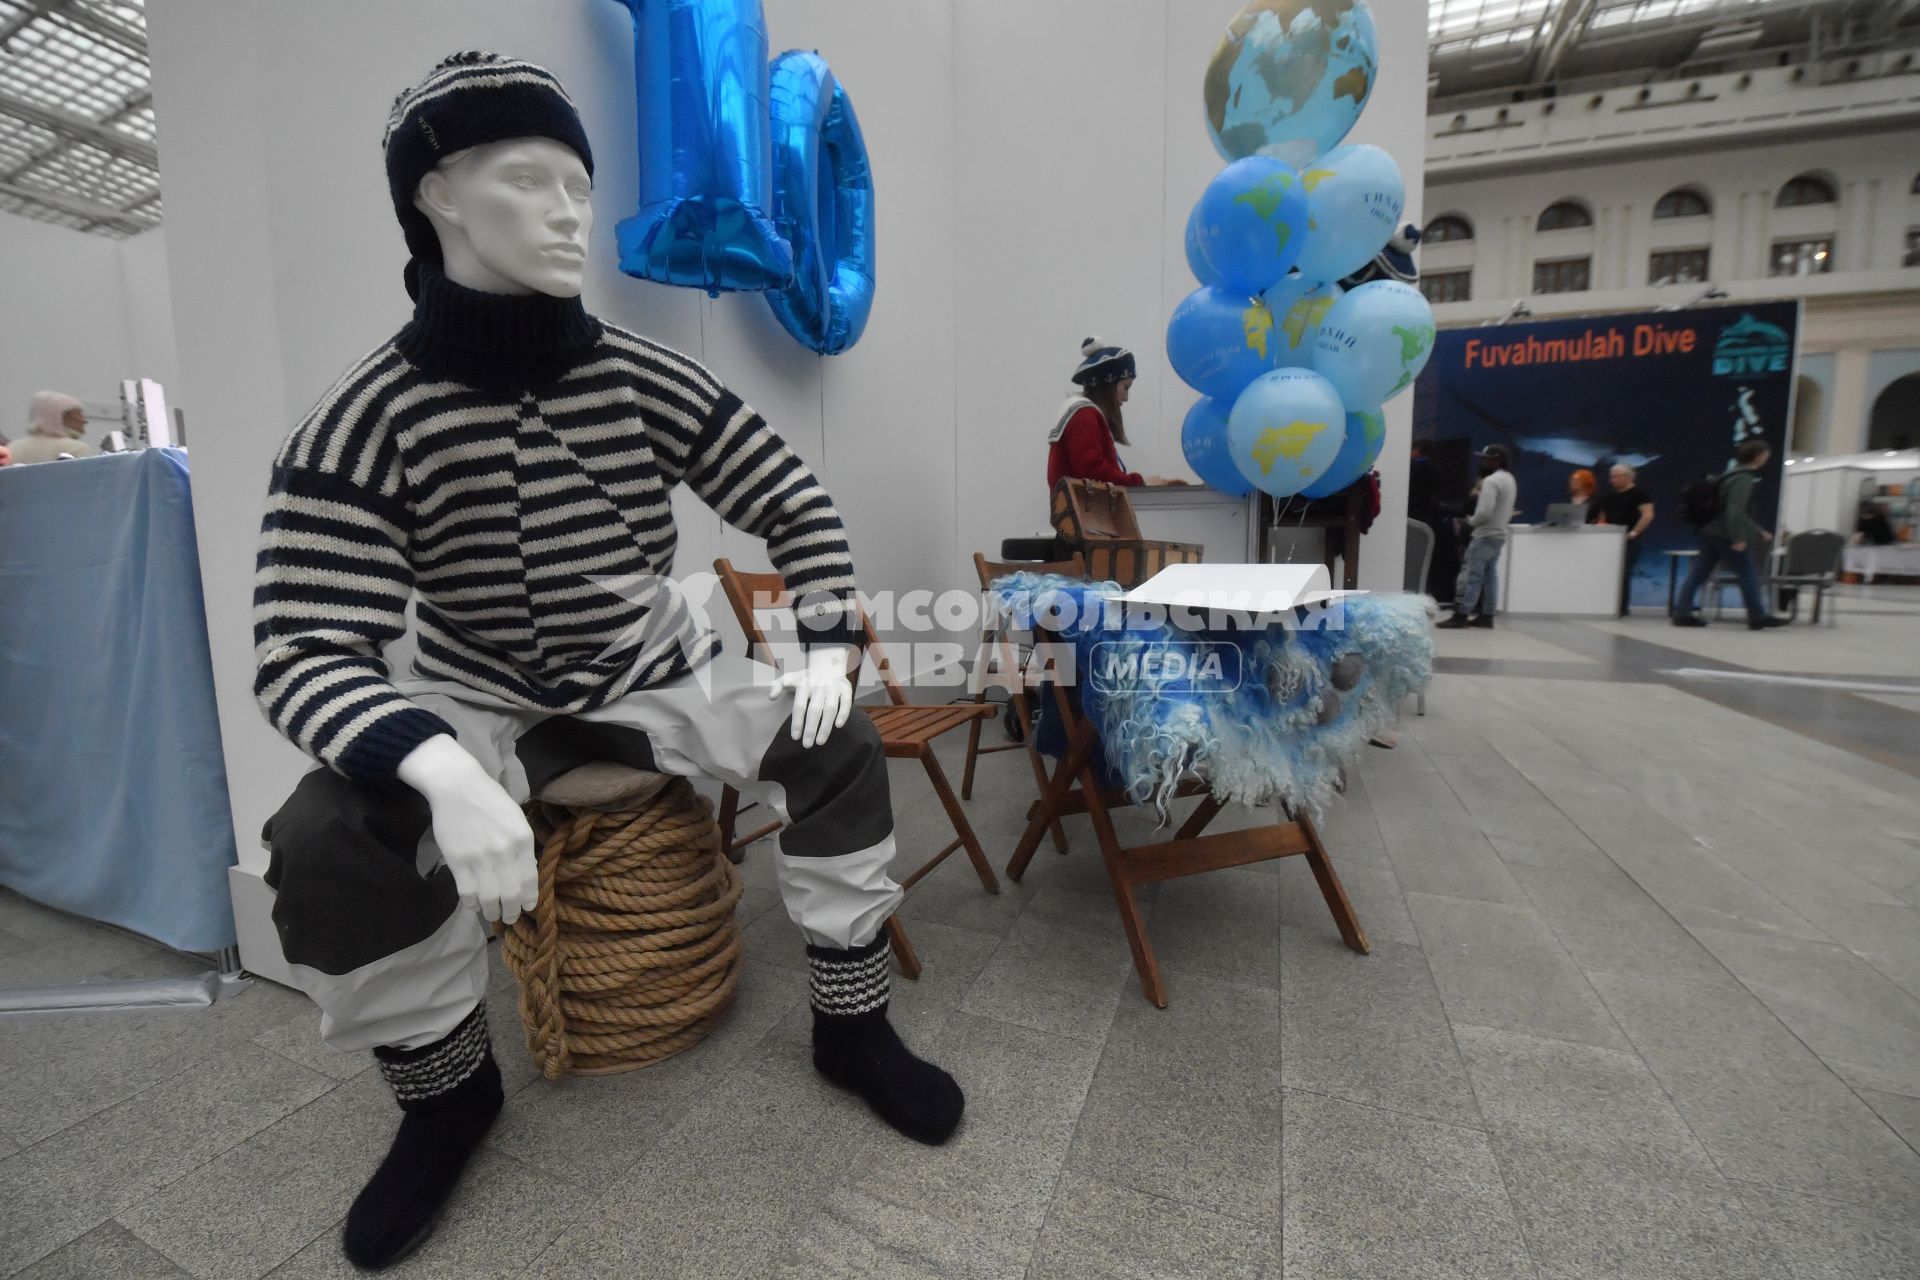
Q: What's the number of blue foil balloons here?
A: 2